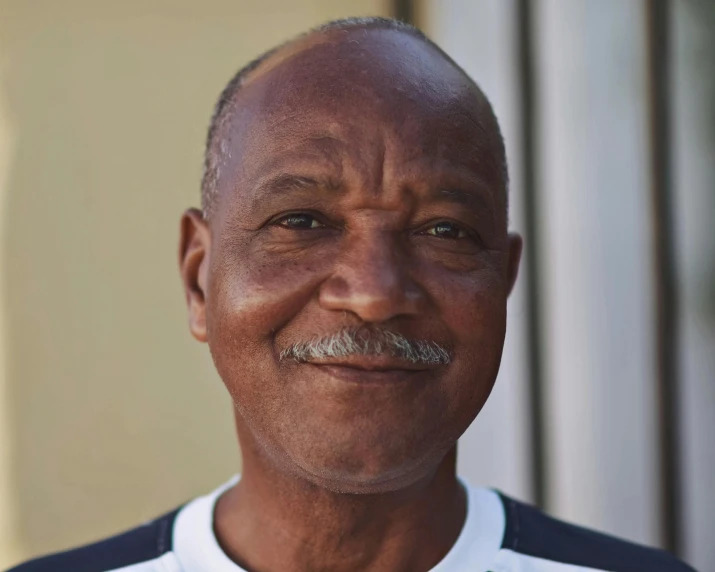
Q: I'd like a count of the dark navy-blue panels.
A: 2